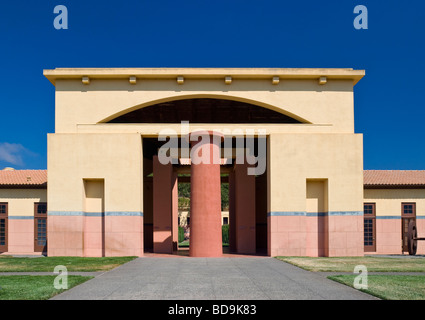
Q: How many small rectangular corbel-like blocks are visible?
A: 6